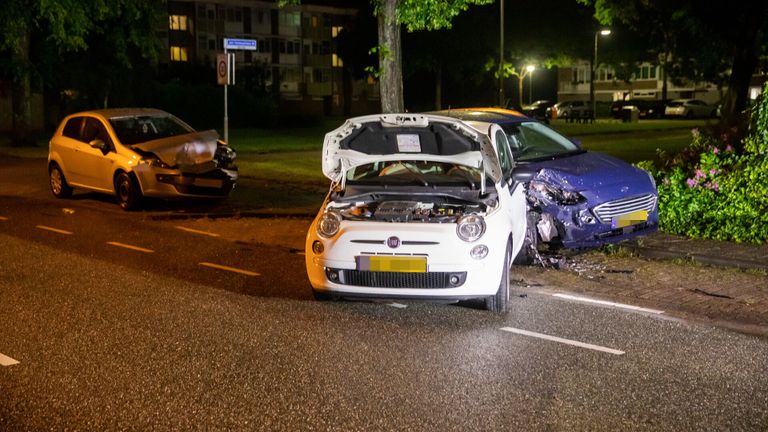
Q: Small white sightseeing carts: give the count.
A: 0